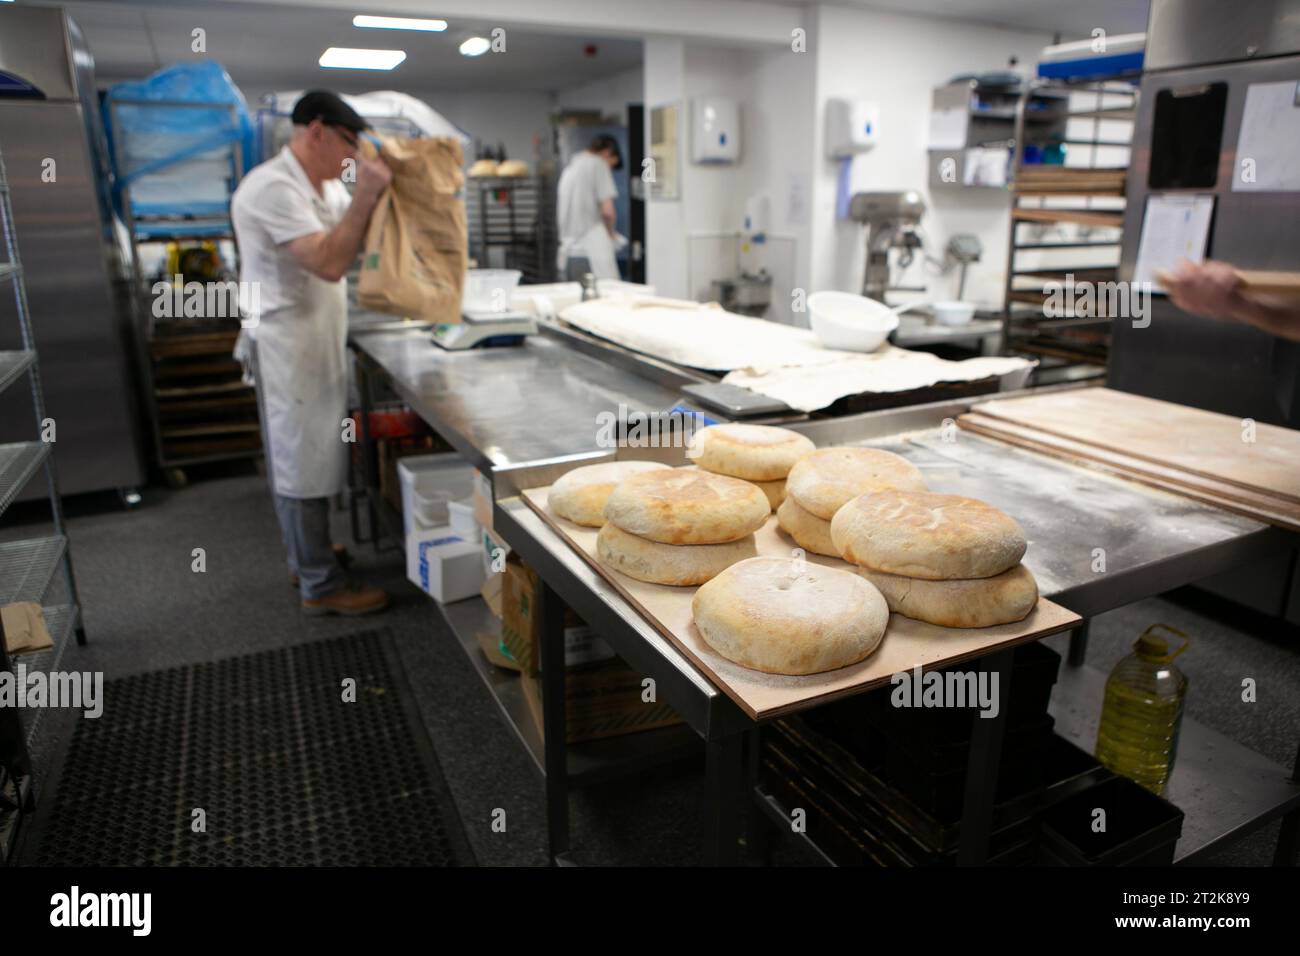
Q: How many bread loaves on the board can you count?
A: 10